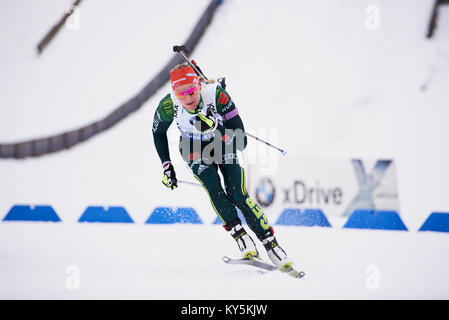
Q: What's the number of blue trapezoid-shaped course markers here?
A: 7